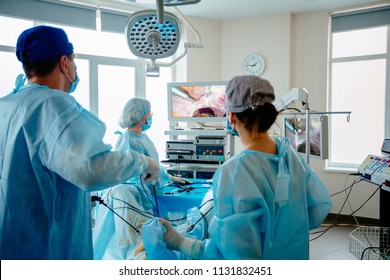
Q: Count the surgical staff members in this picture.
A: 3